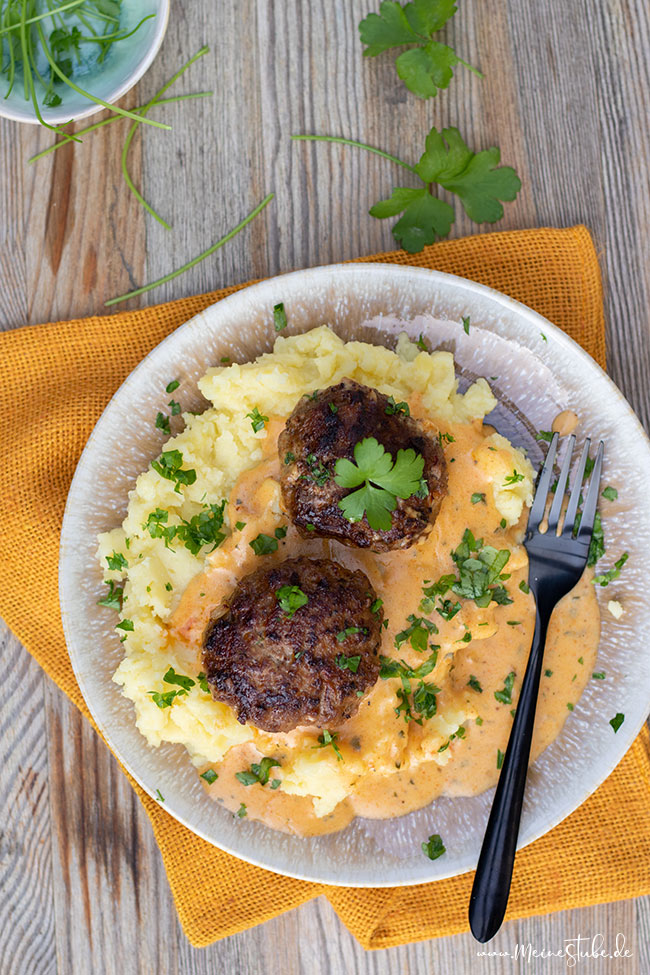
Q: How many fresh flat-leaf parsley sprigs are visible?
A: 3